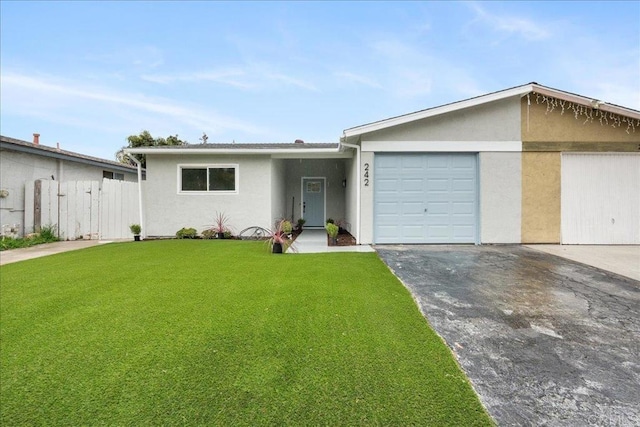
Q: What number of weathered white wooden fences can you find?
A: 1